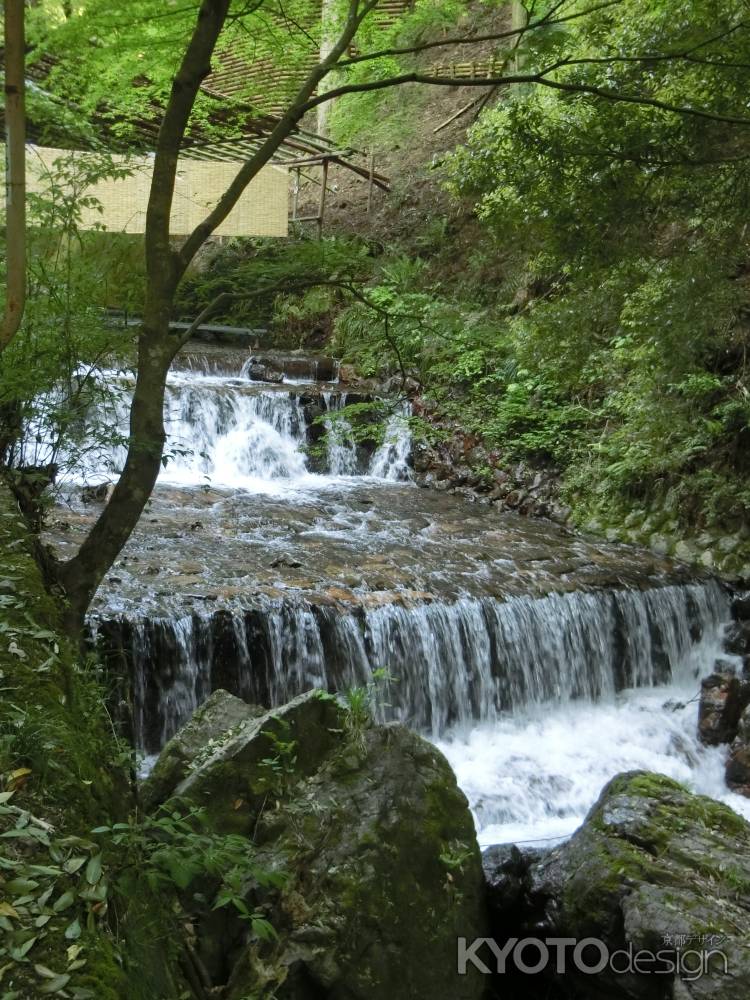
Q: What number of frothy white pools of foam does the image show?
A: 2